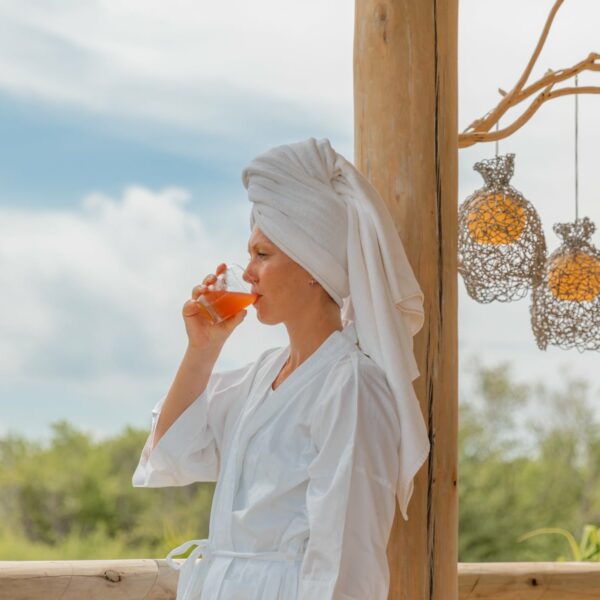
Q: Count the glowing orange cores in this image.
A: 2